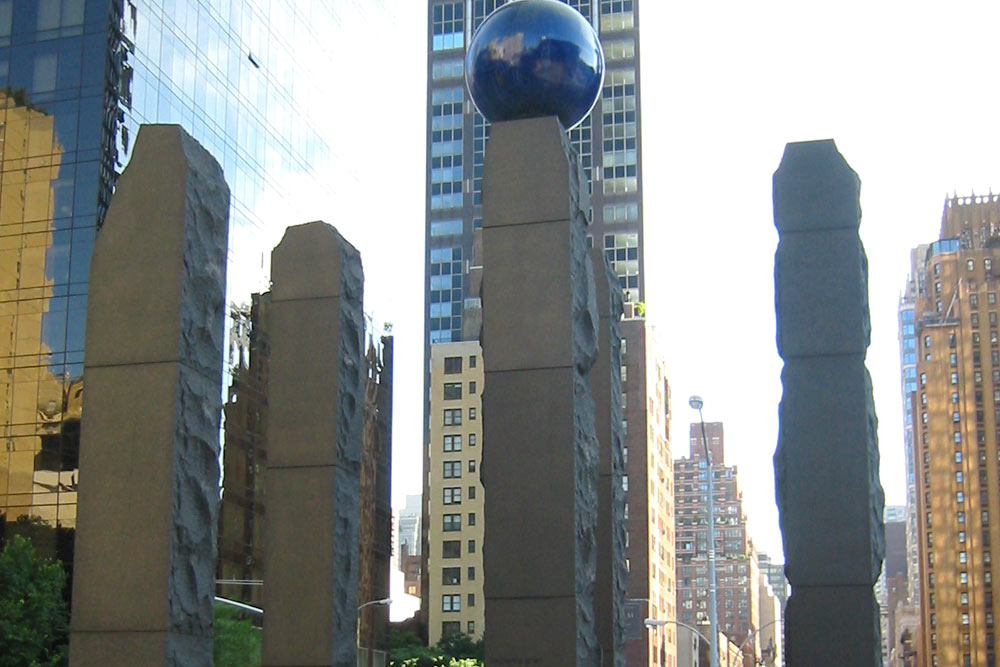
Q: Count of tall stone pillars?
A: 5